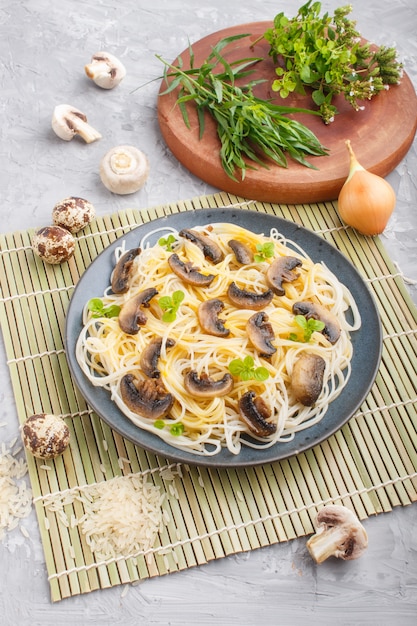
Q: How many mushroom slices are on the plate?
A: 15